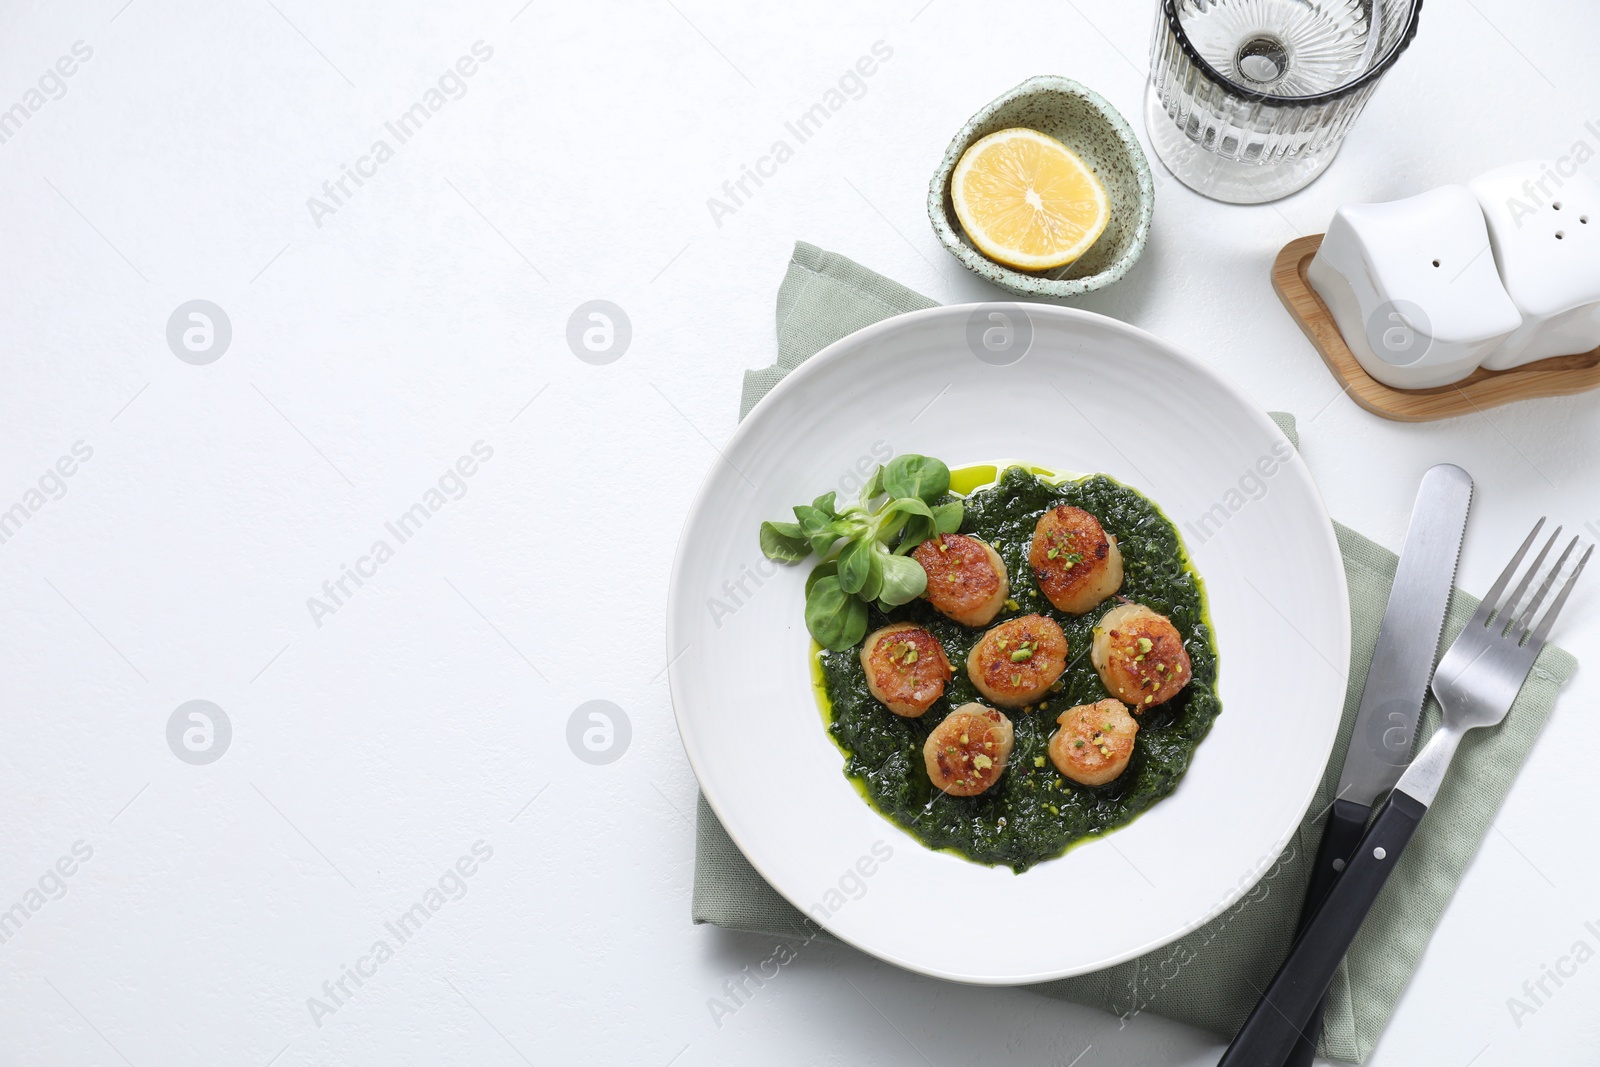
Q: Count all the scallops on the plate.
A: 7